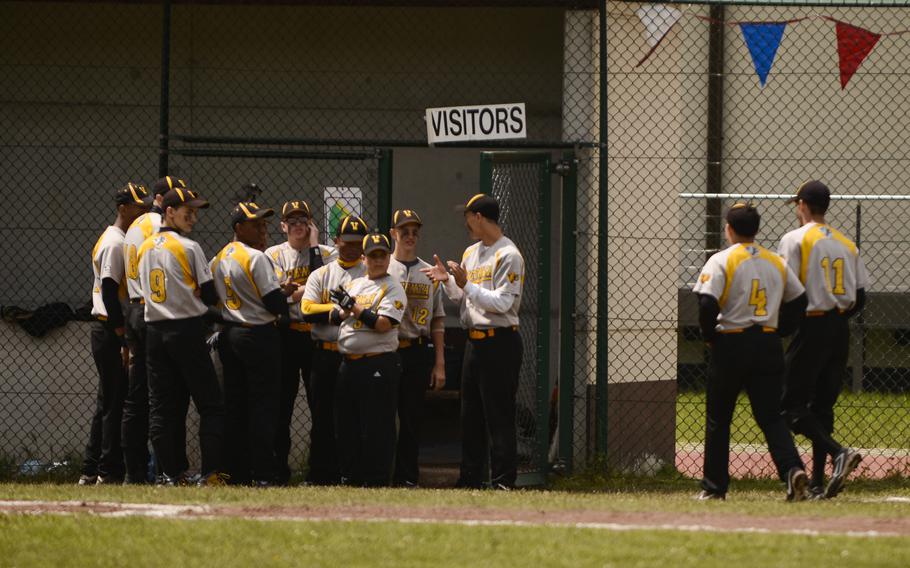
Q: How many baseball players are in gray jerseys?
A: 11